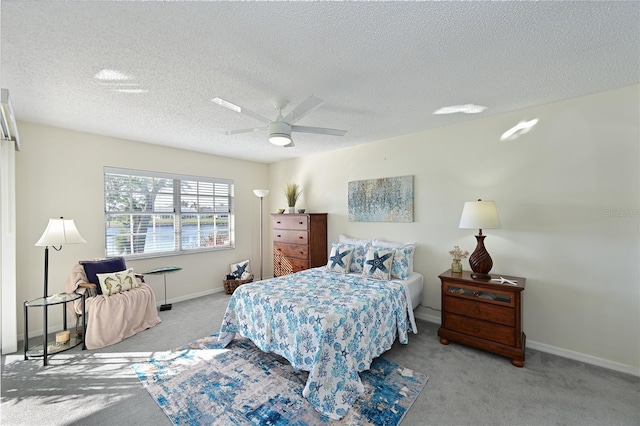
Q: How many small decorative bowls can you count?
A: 2